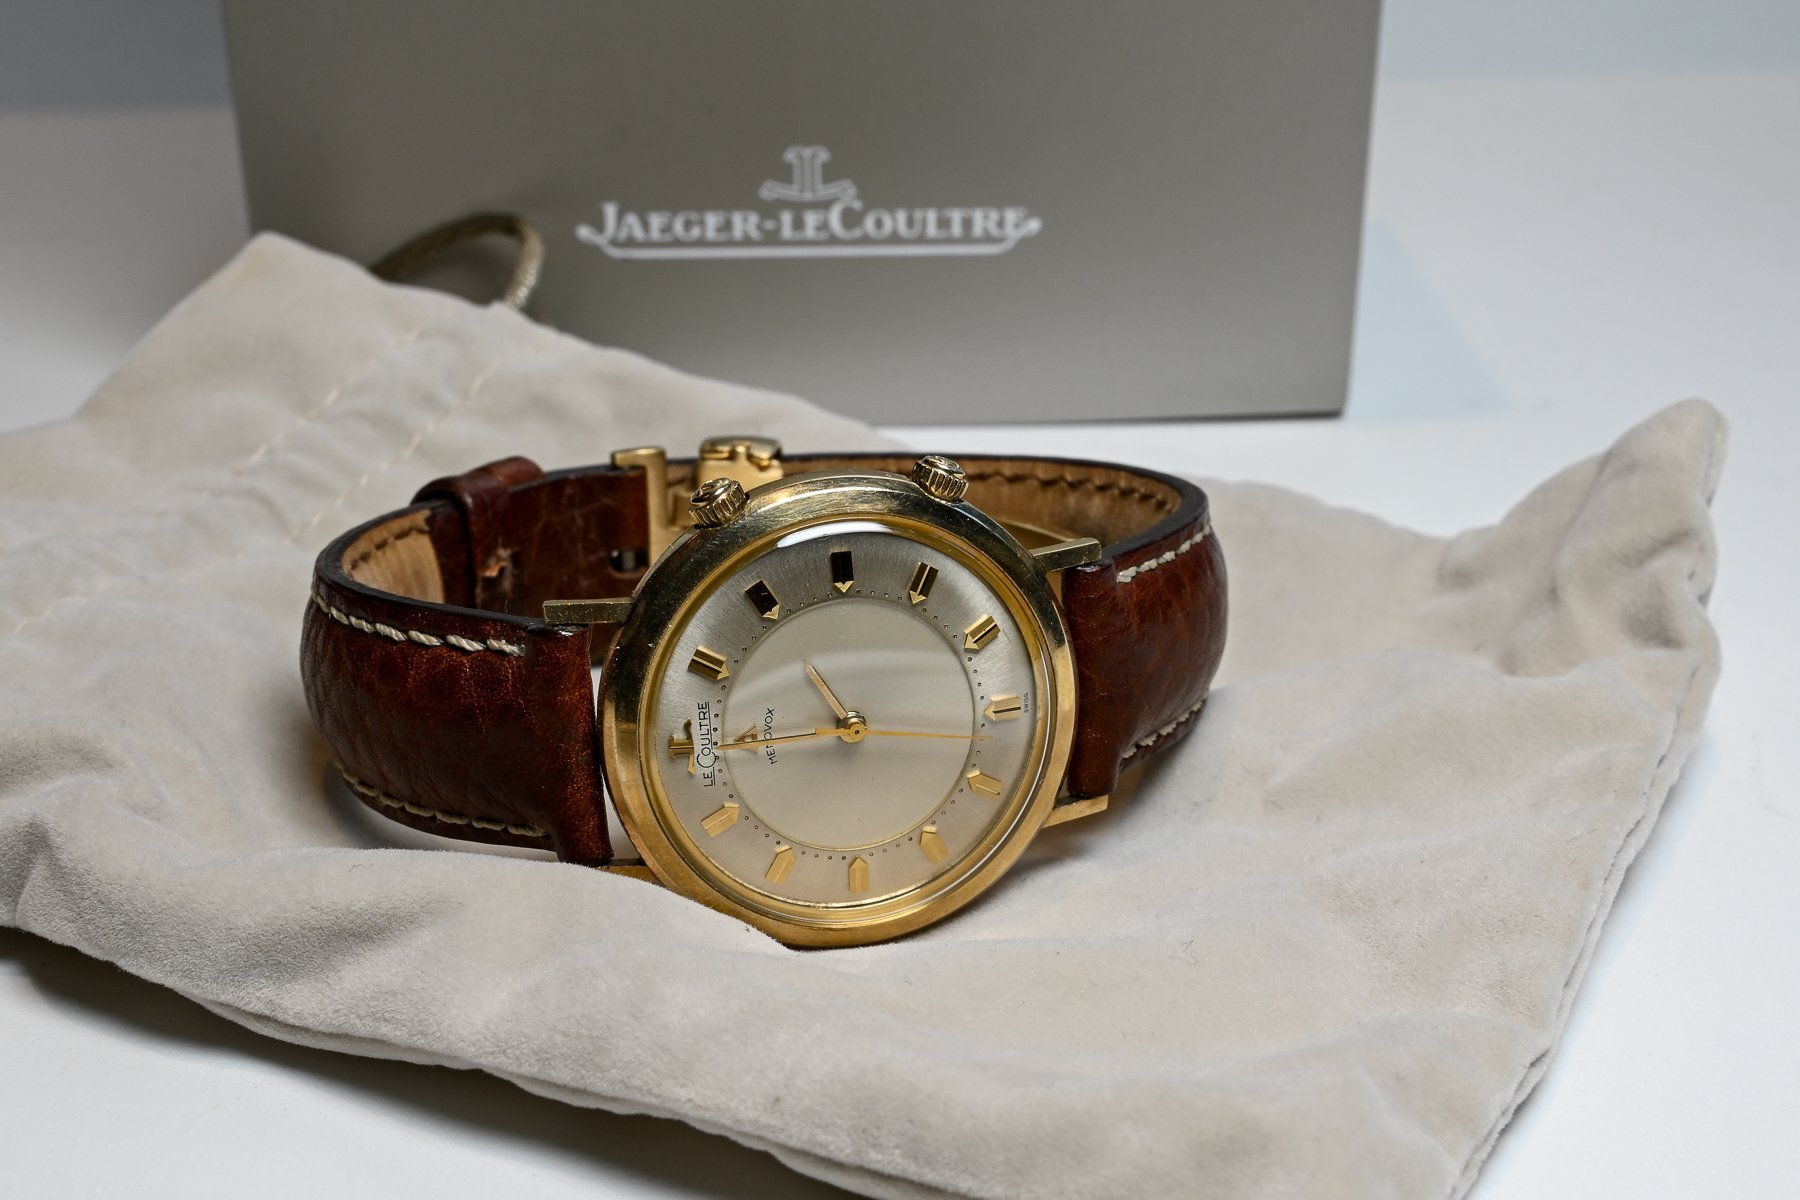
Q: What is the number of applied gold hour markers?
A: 11